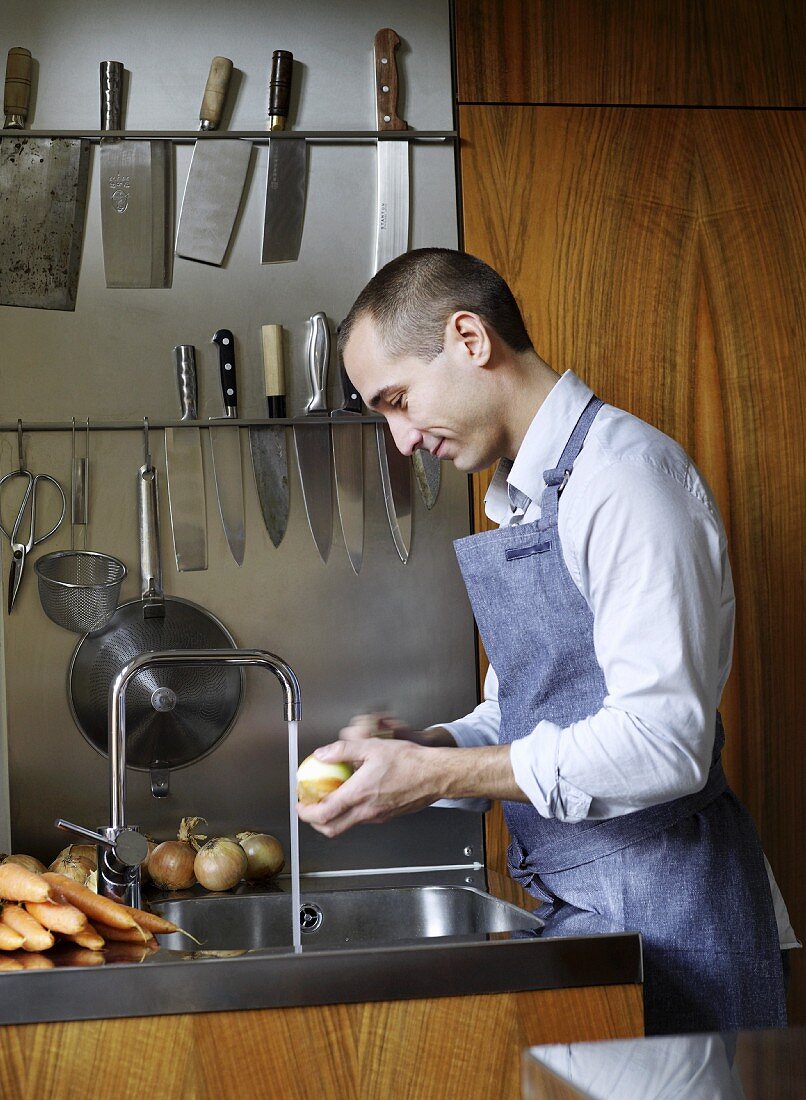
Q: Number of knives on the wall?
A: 12